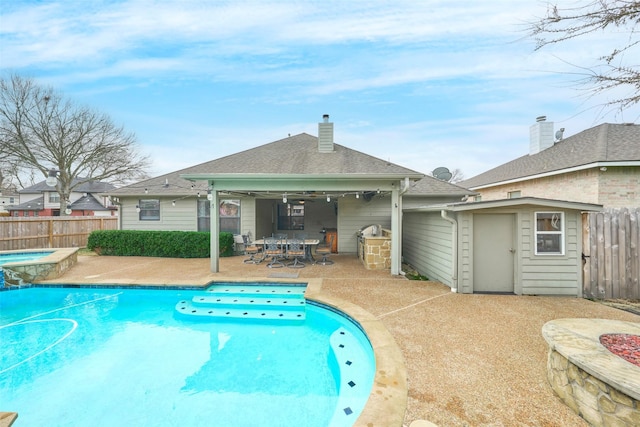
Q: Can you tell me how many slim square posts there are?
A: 2